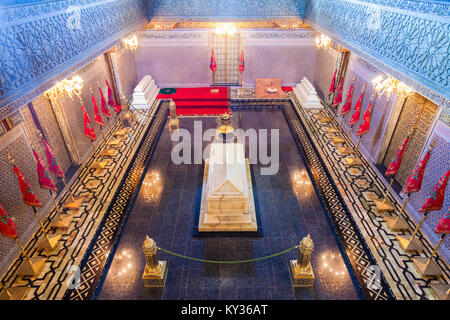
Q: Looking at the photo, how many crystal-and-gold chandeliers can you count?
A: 5